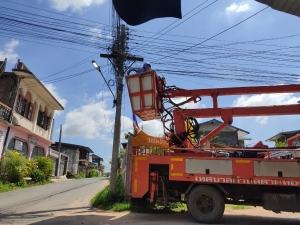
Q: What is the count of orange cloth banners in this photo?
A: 1